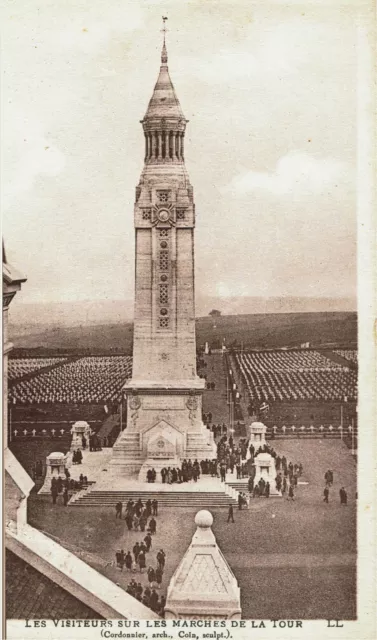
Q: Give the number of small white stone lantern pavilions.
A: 4